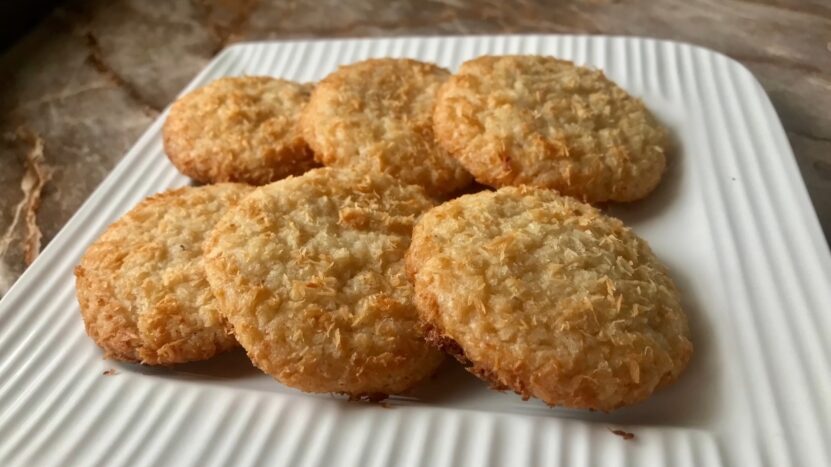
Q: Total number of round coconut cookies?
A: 6